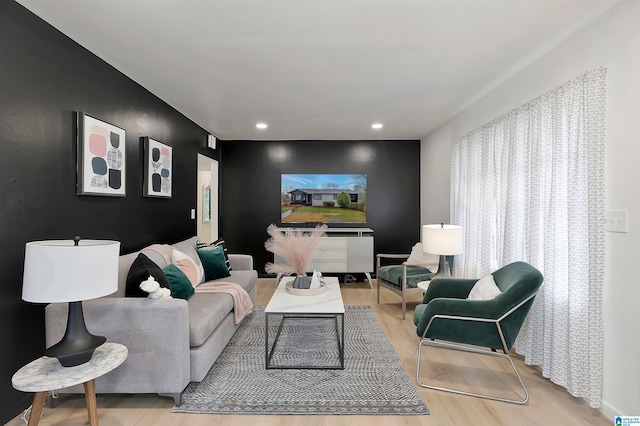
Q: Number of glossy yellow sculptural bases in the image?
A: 0